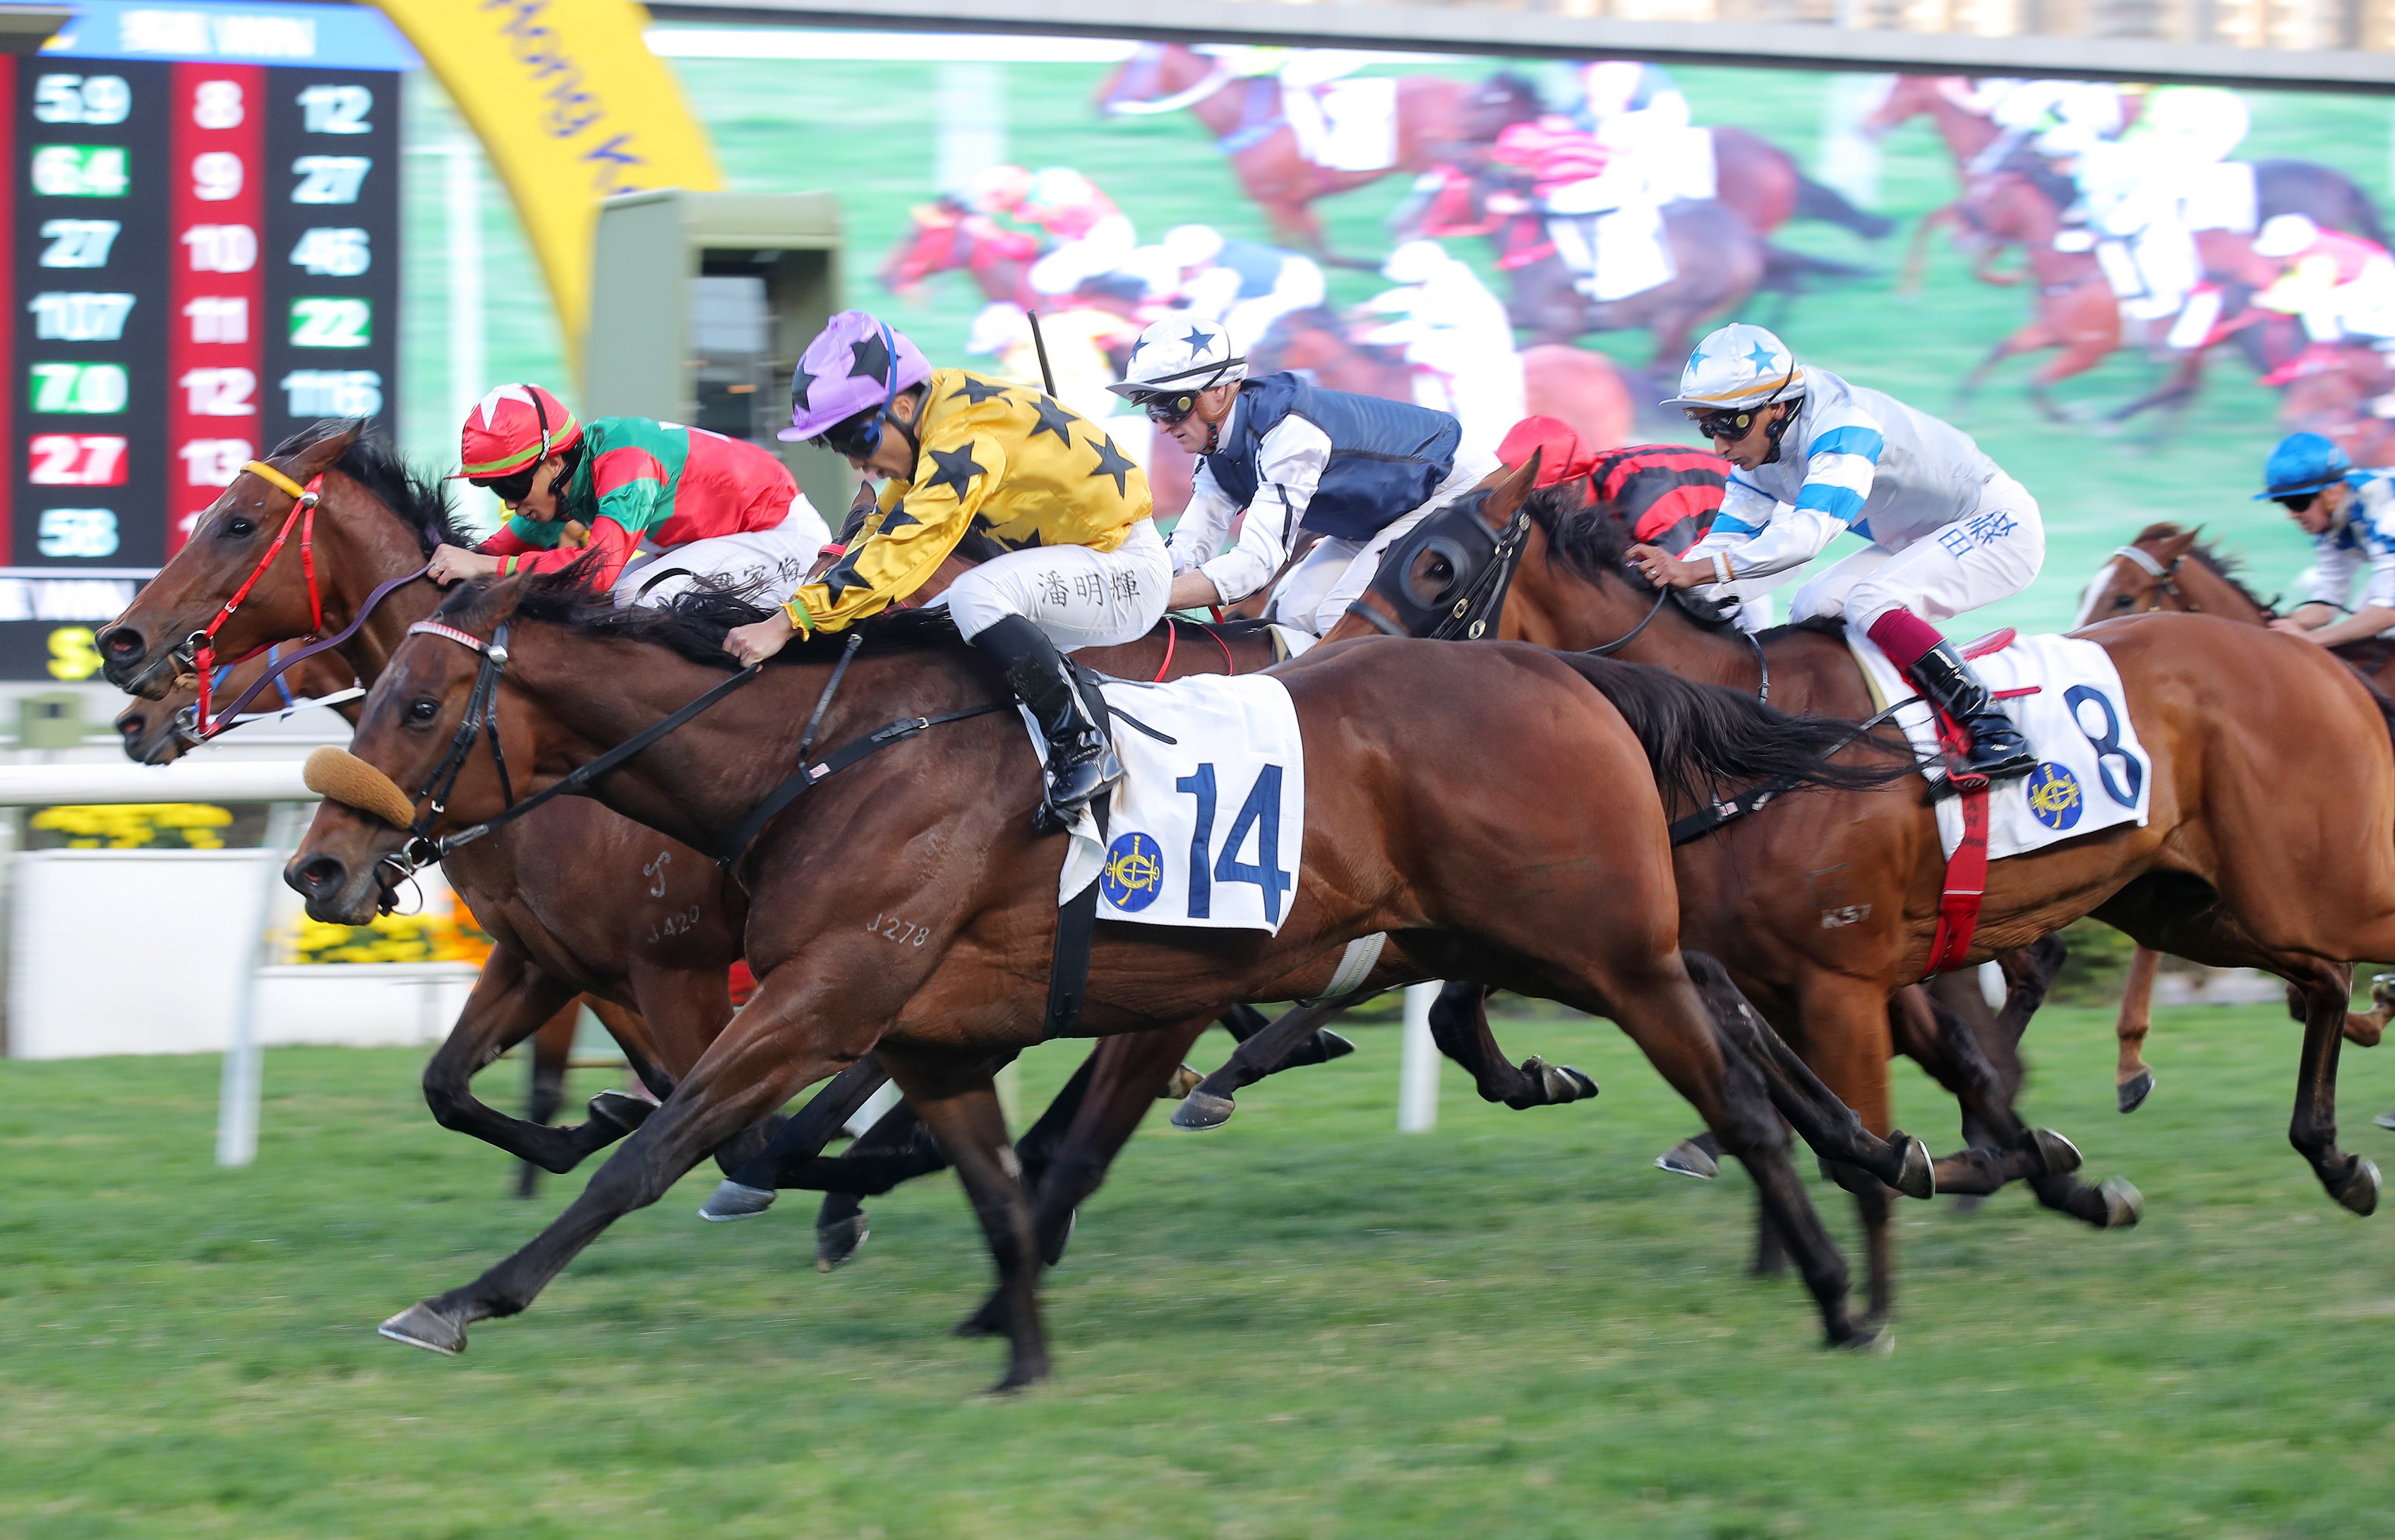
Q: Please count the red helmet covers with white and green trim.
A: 1